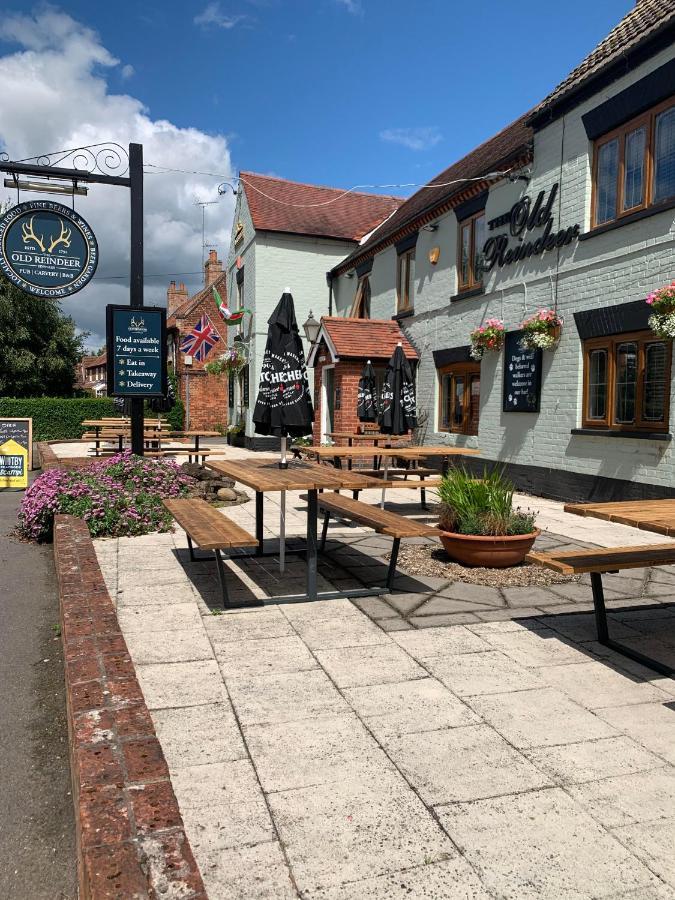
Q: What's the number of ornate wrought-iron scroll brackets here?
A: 1